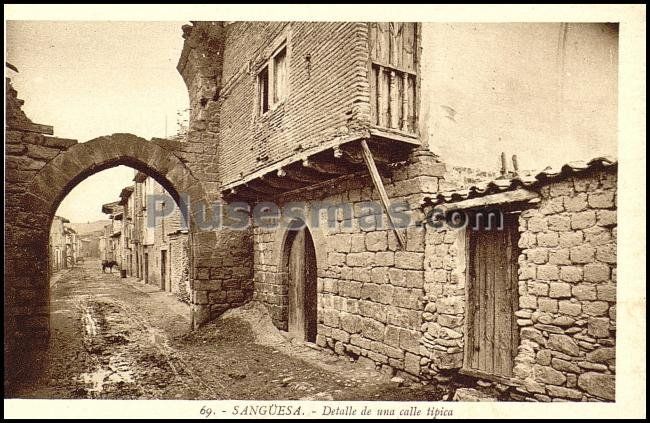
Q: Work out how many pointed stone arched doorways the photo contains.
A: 2